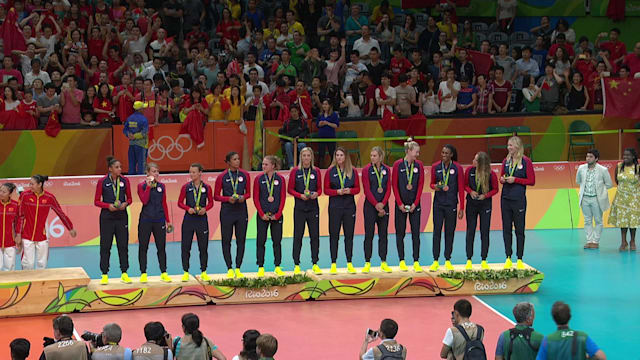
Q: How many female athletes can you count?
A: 14